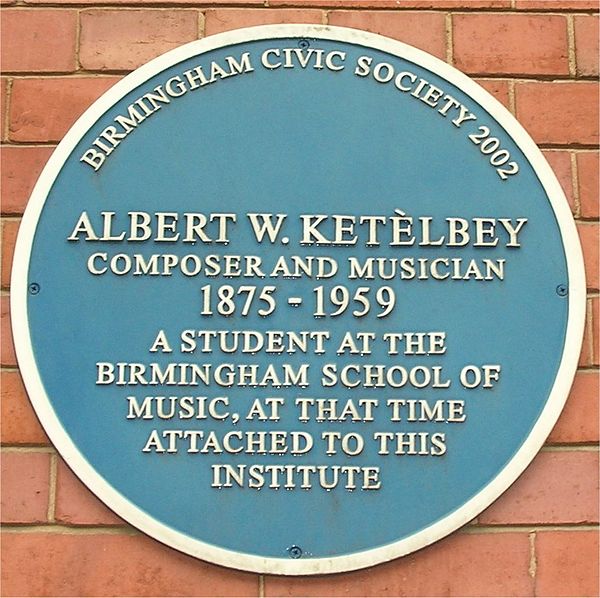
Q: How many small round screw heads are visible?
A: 4